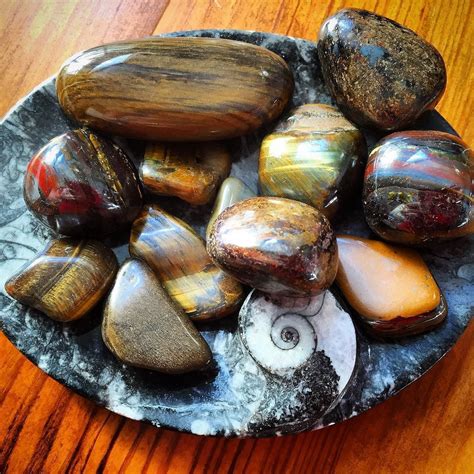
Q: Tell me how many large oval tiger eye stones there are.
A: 1